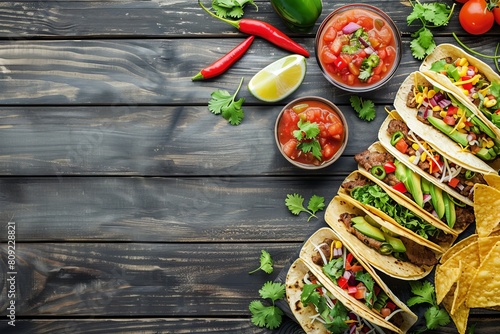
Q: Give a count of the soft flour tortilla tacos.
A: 8